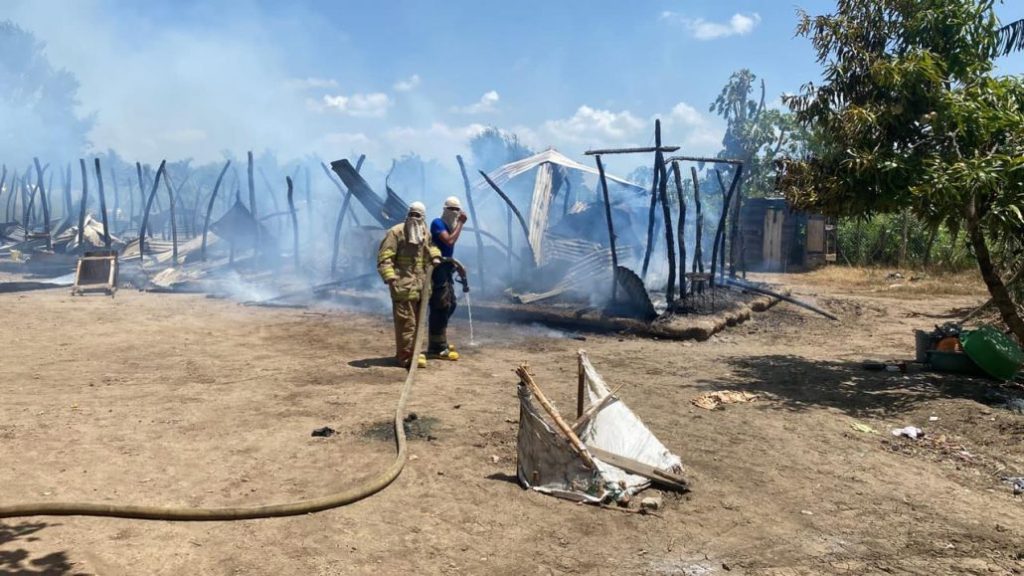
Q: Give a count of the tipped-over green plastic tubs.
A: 1